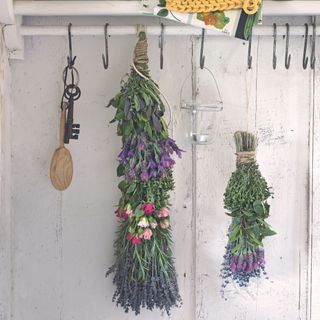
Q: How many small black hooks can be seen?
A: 9